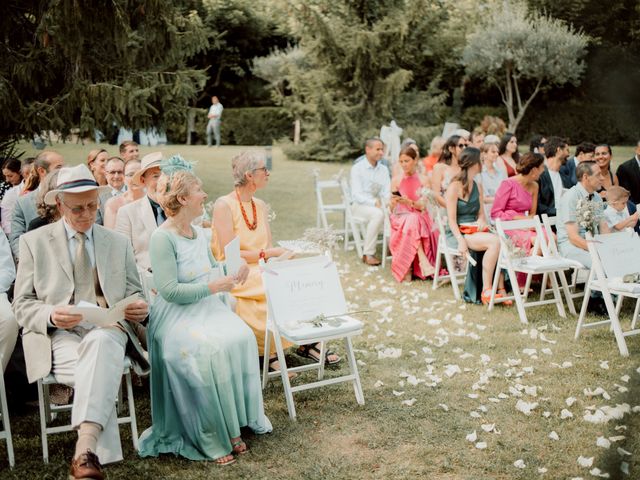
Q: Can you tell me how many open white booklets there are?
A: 1